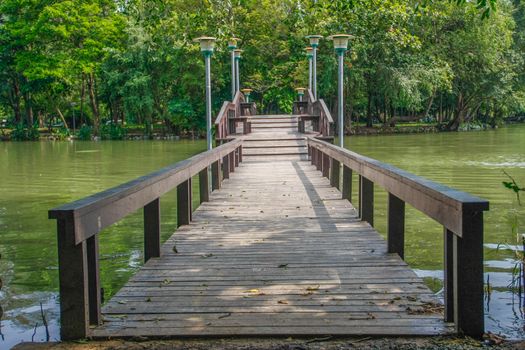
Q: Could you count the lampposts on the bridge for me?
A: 8